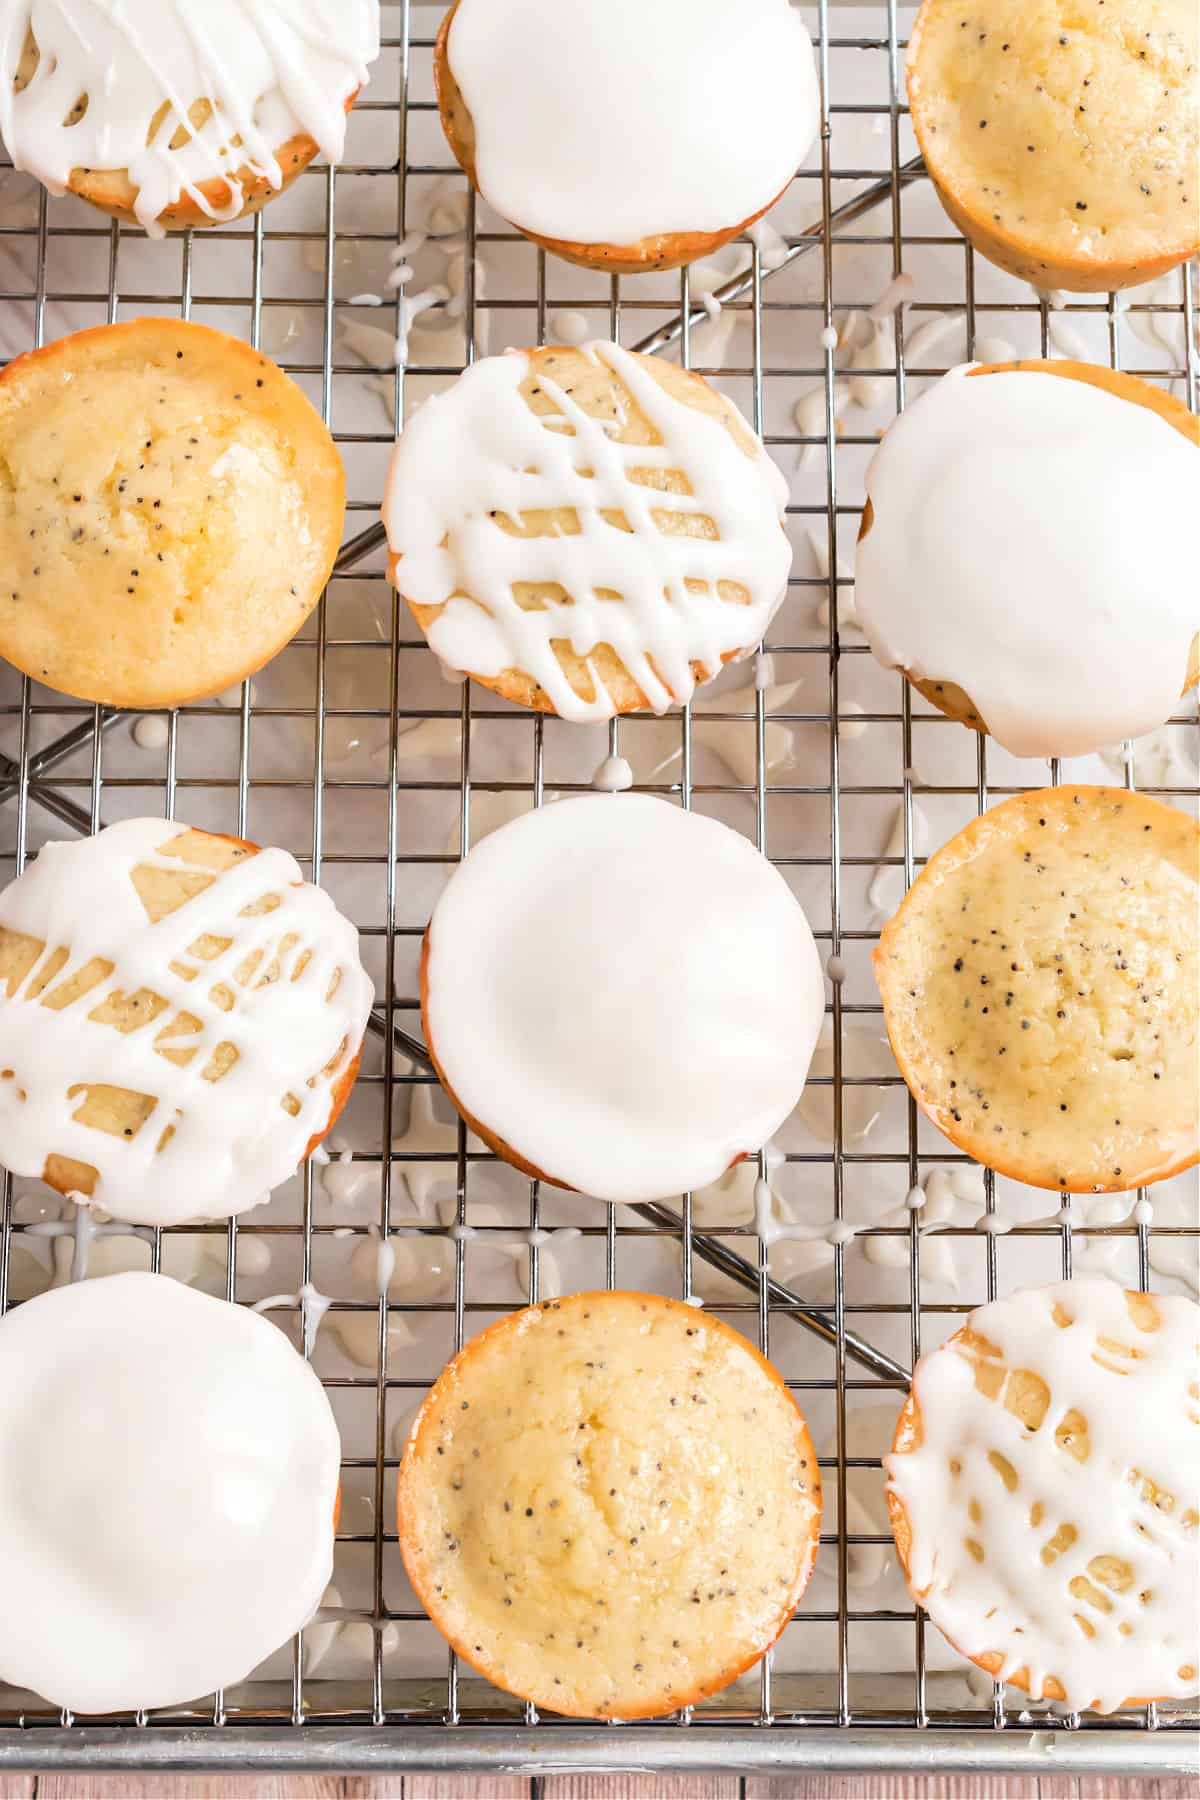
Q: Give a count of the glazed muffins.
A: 8